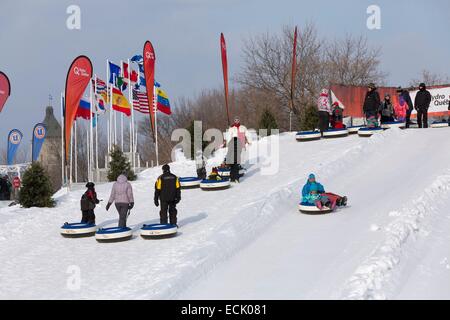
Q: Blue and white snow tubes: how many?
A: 13